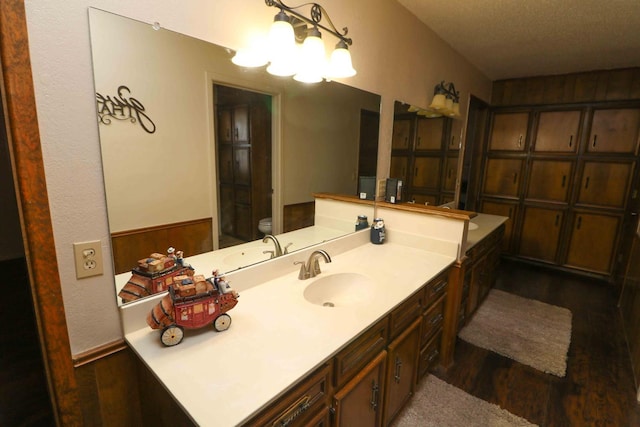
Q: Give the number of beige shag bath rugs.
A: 2